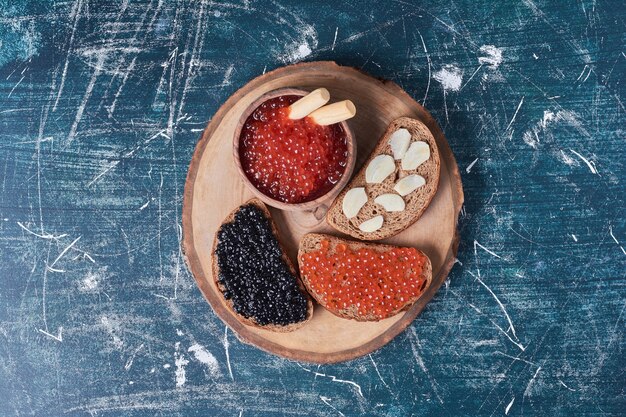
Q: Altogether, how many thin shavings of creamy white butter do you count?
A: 7